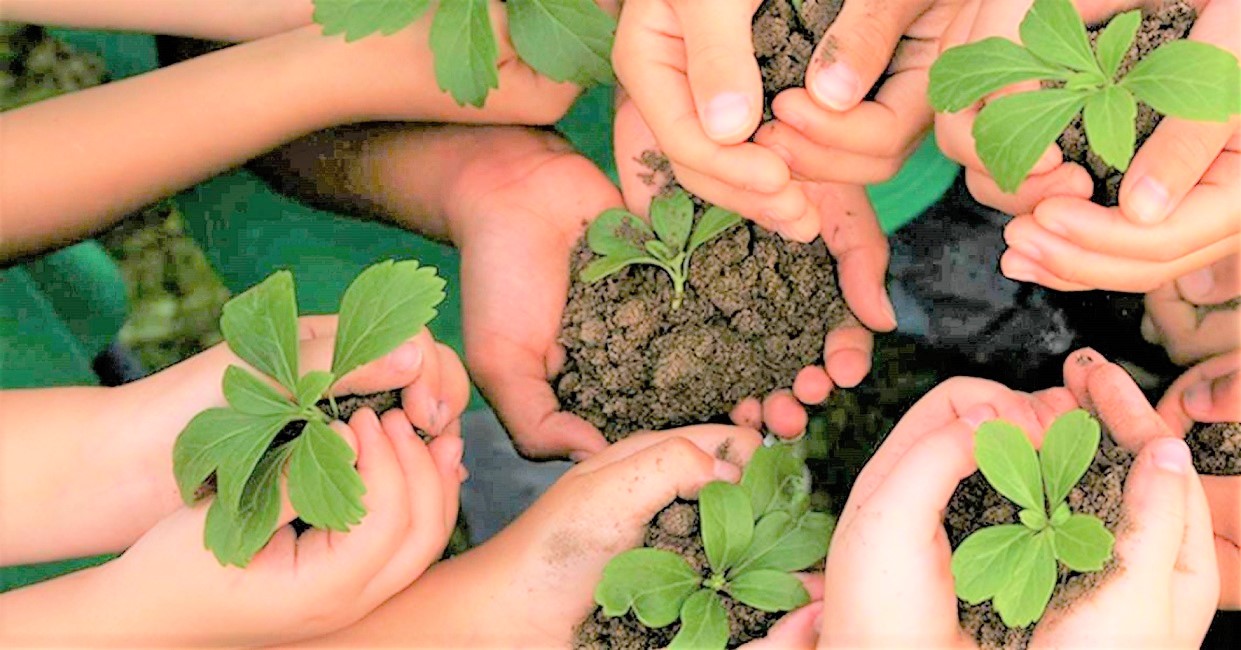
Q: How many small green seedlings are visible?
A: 6